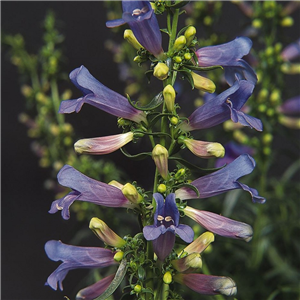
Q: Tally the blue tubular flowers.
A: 8